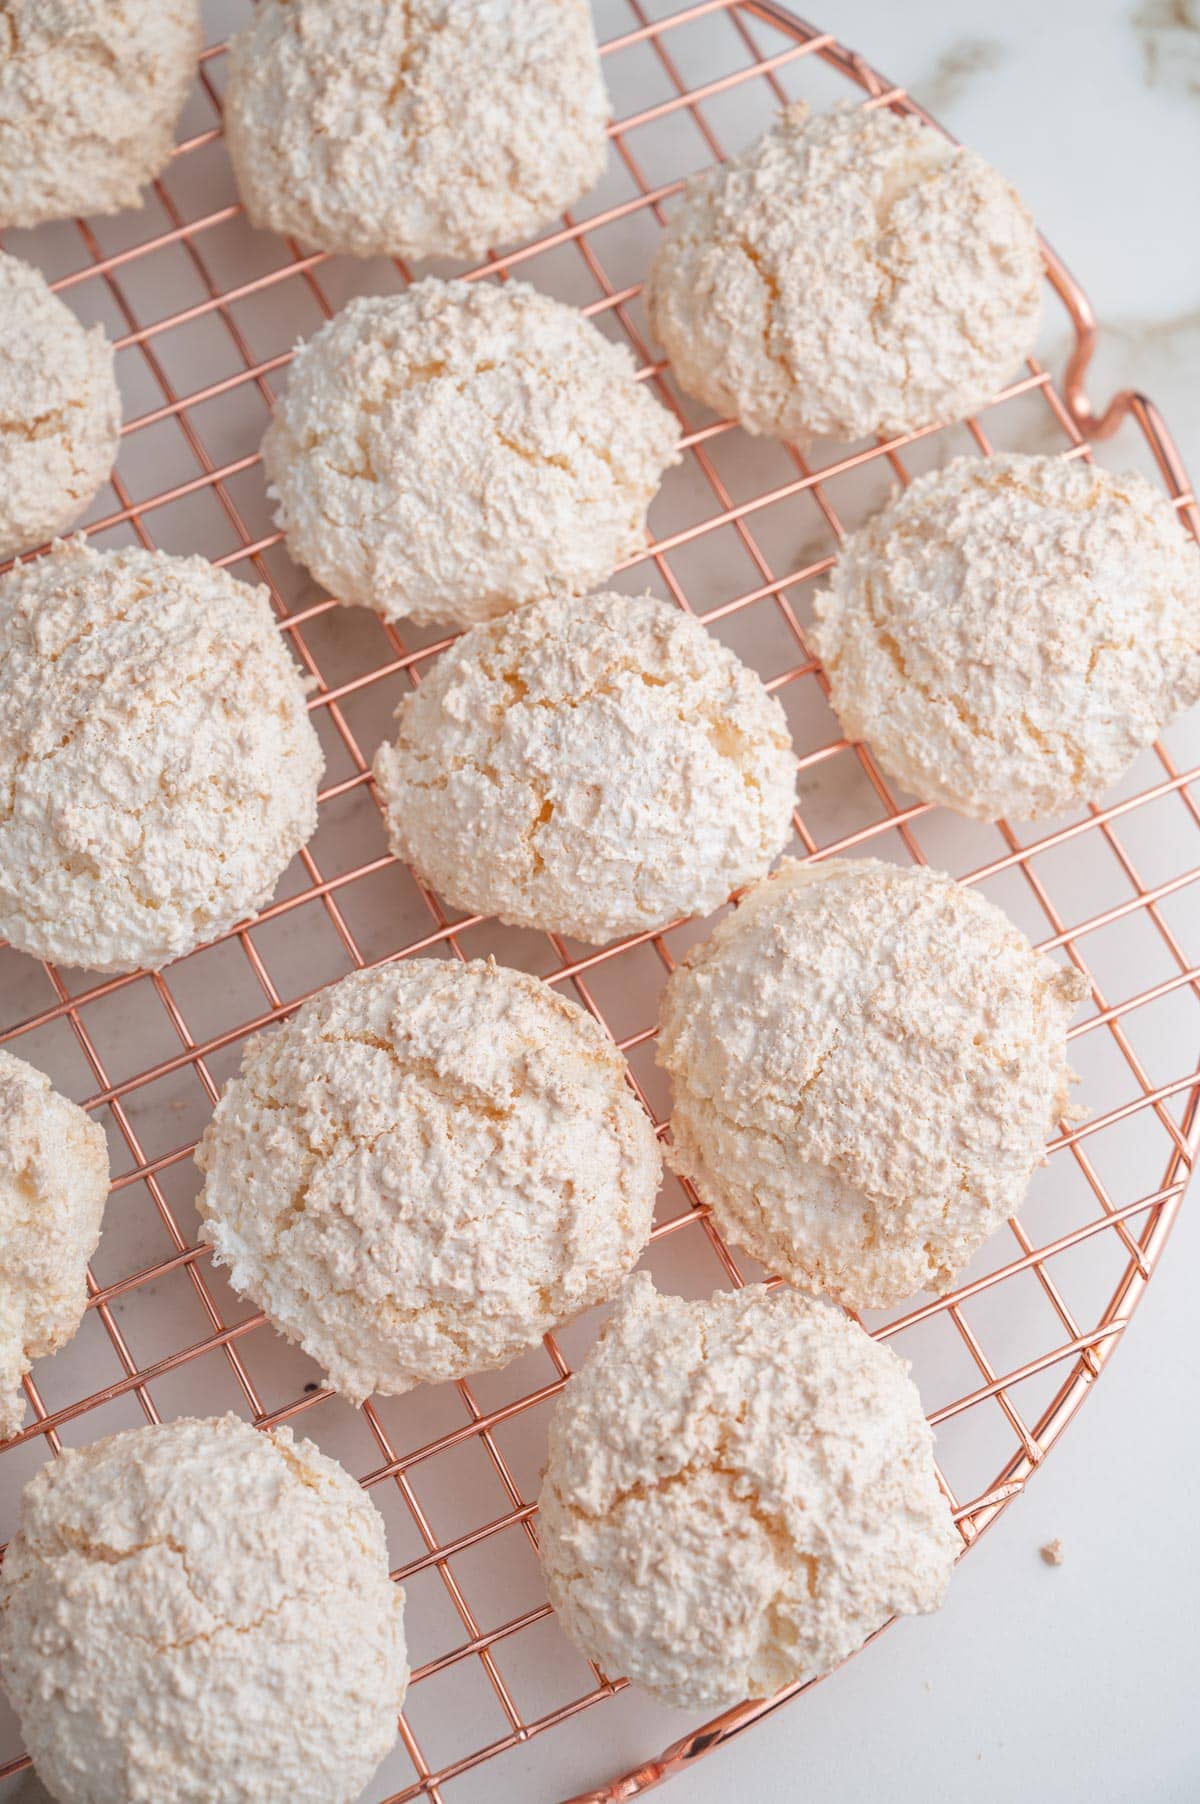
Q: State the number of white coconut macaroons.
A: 13